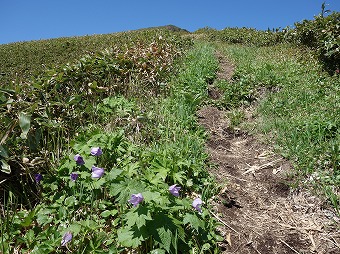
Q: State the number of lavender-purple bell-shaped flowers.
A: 9